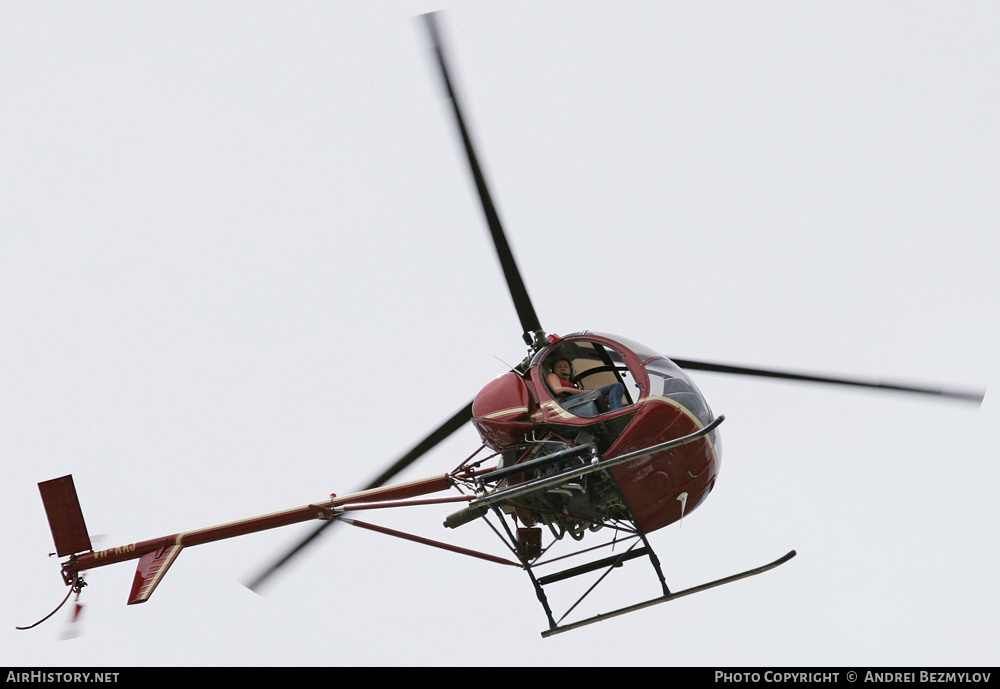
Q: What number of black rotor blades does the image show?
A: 3